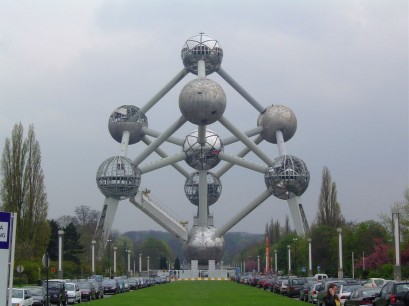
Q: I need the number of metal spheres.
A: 9